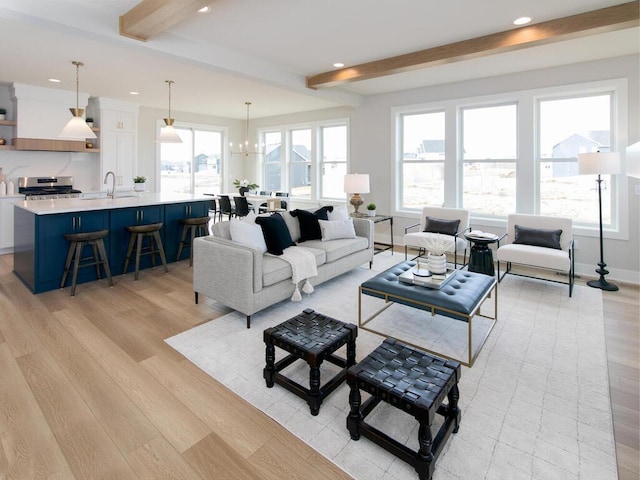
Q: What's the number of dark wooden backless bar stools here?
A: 3